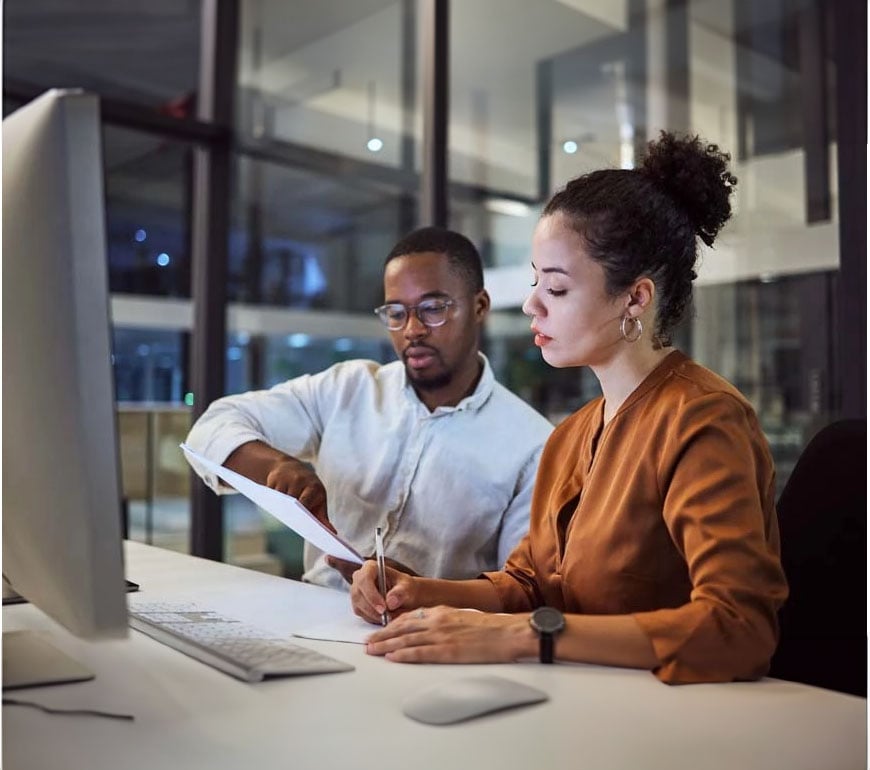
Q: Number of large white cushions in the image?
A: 0